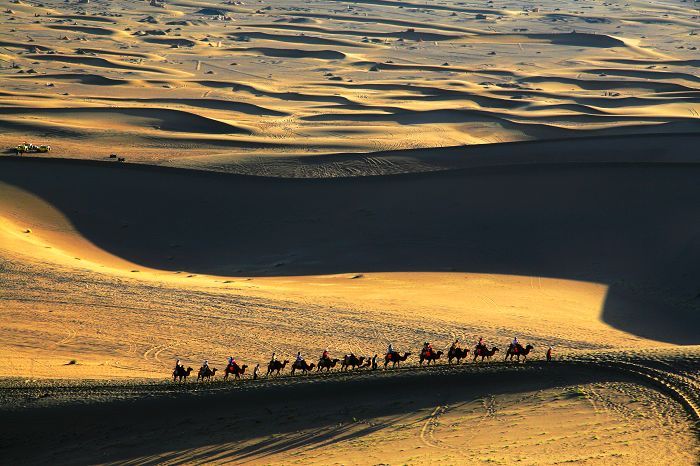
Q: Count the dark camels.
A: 12